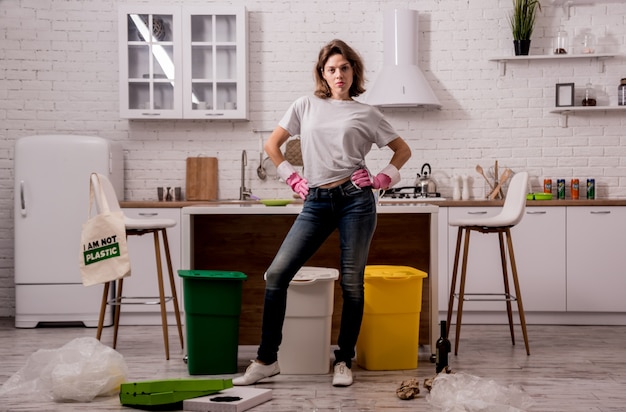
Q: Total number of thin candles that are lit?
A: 0